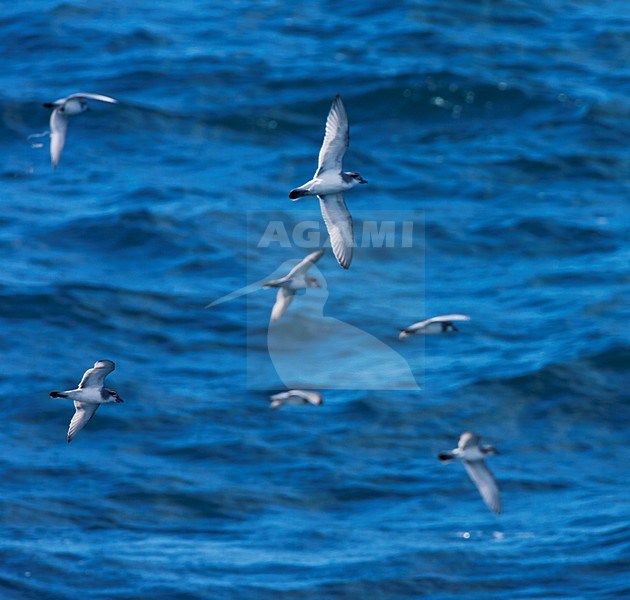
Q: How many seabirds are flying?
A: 7